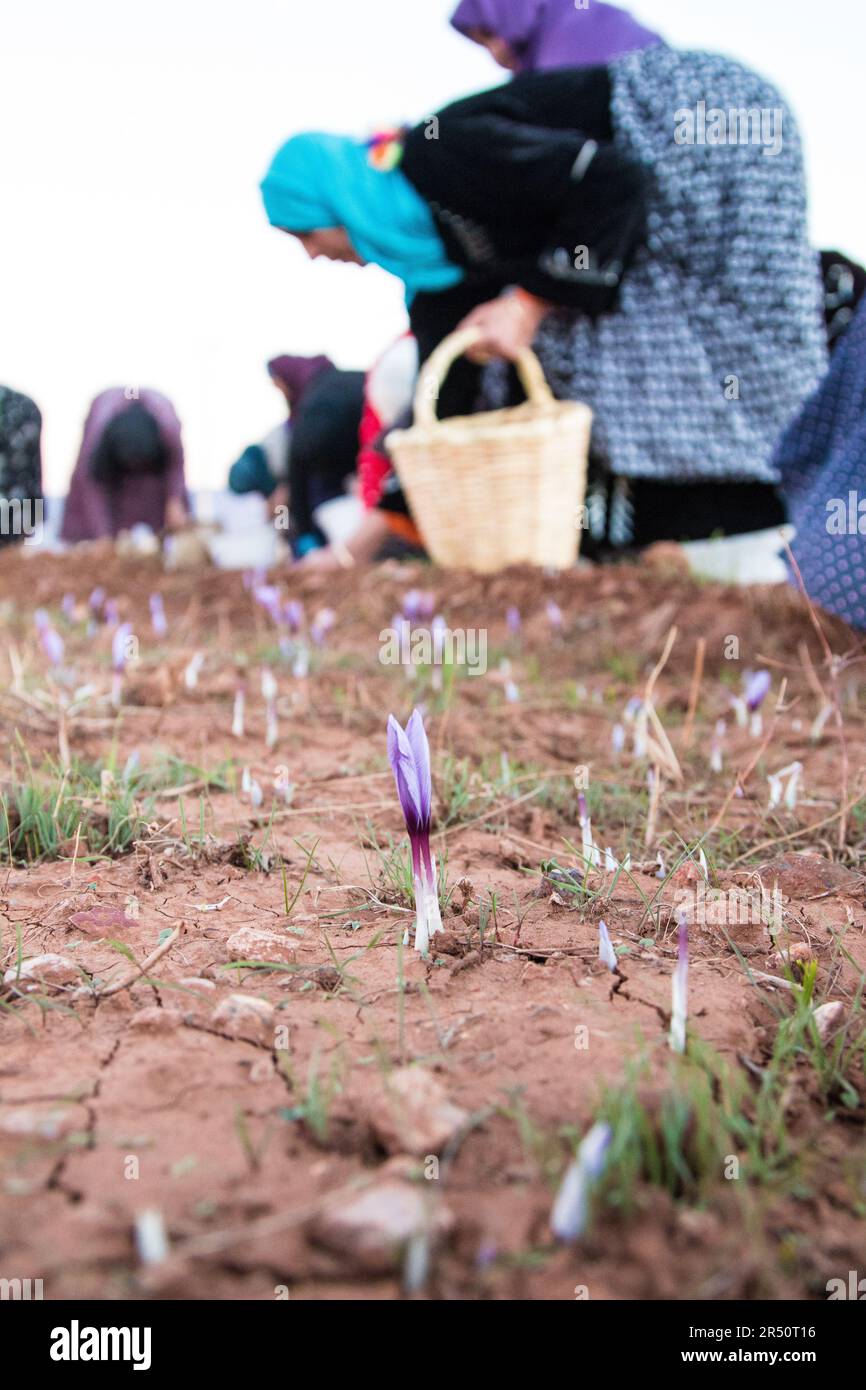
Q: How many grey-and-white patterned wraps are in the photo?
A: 1